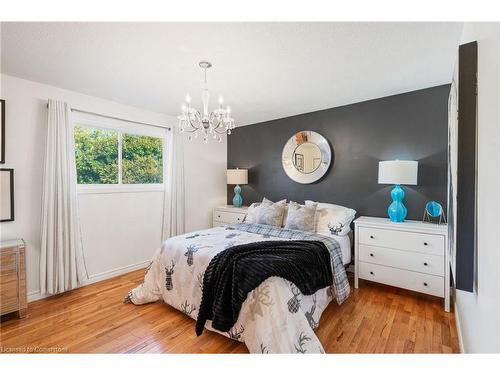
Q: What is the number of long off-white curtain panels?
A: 2